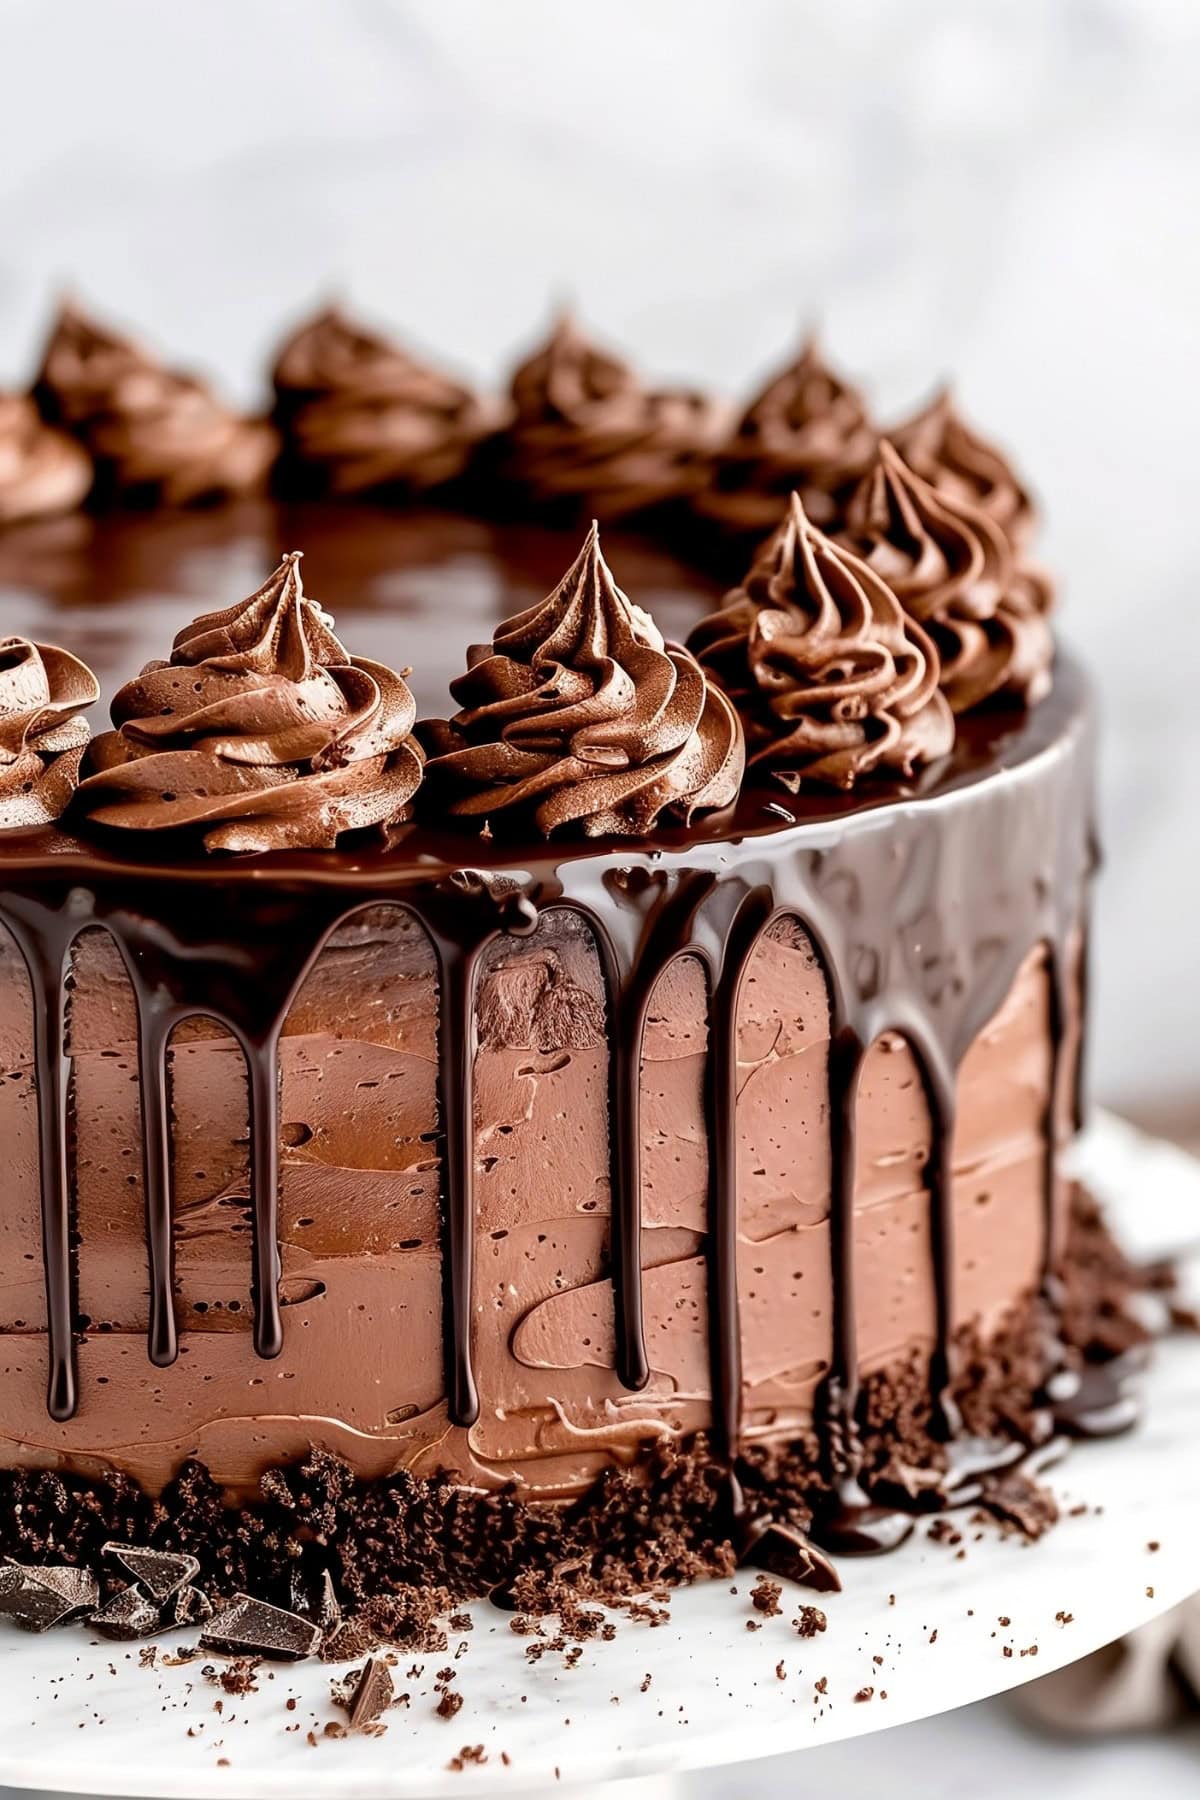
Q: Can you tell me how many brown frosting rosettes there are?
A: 11